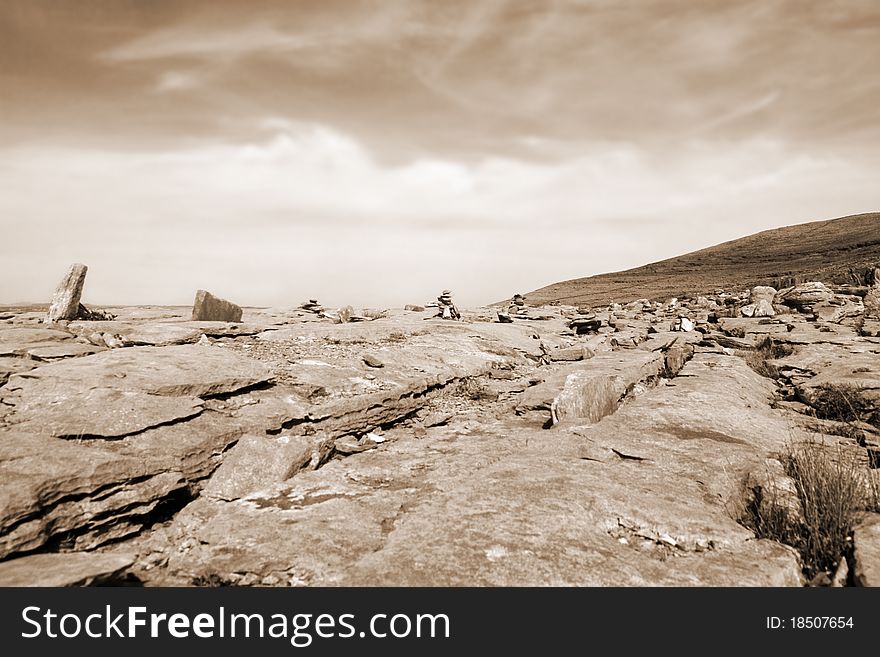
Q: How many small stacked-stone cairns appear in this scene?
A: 3